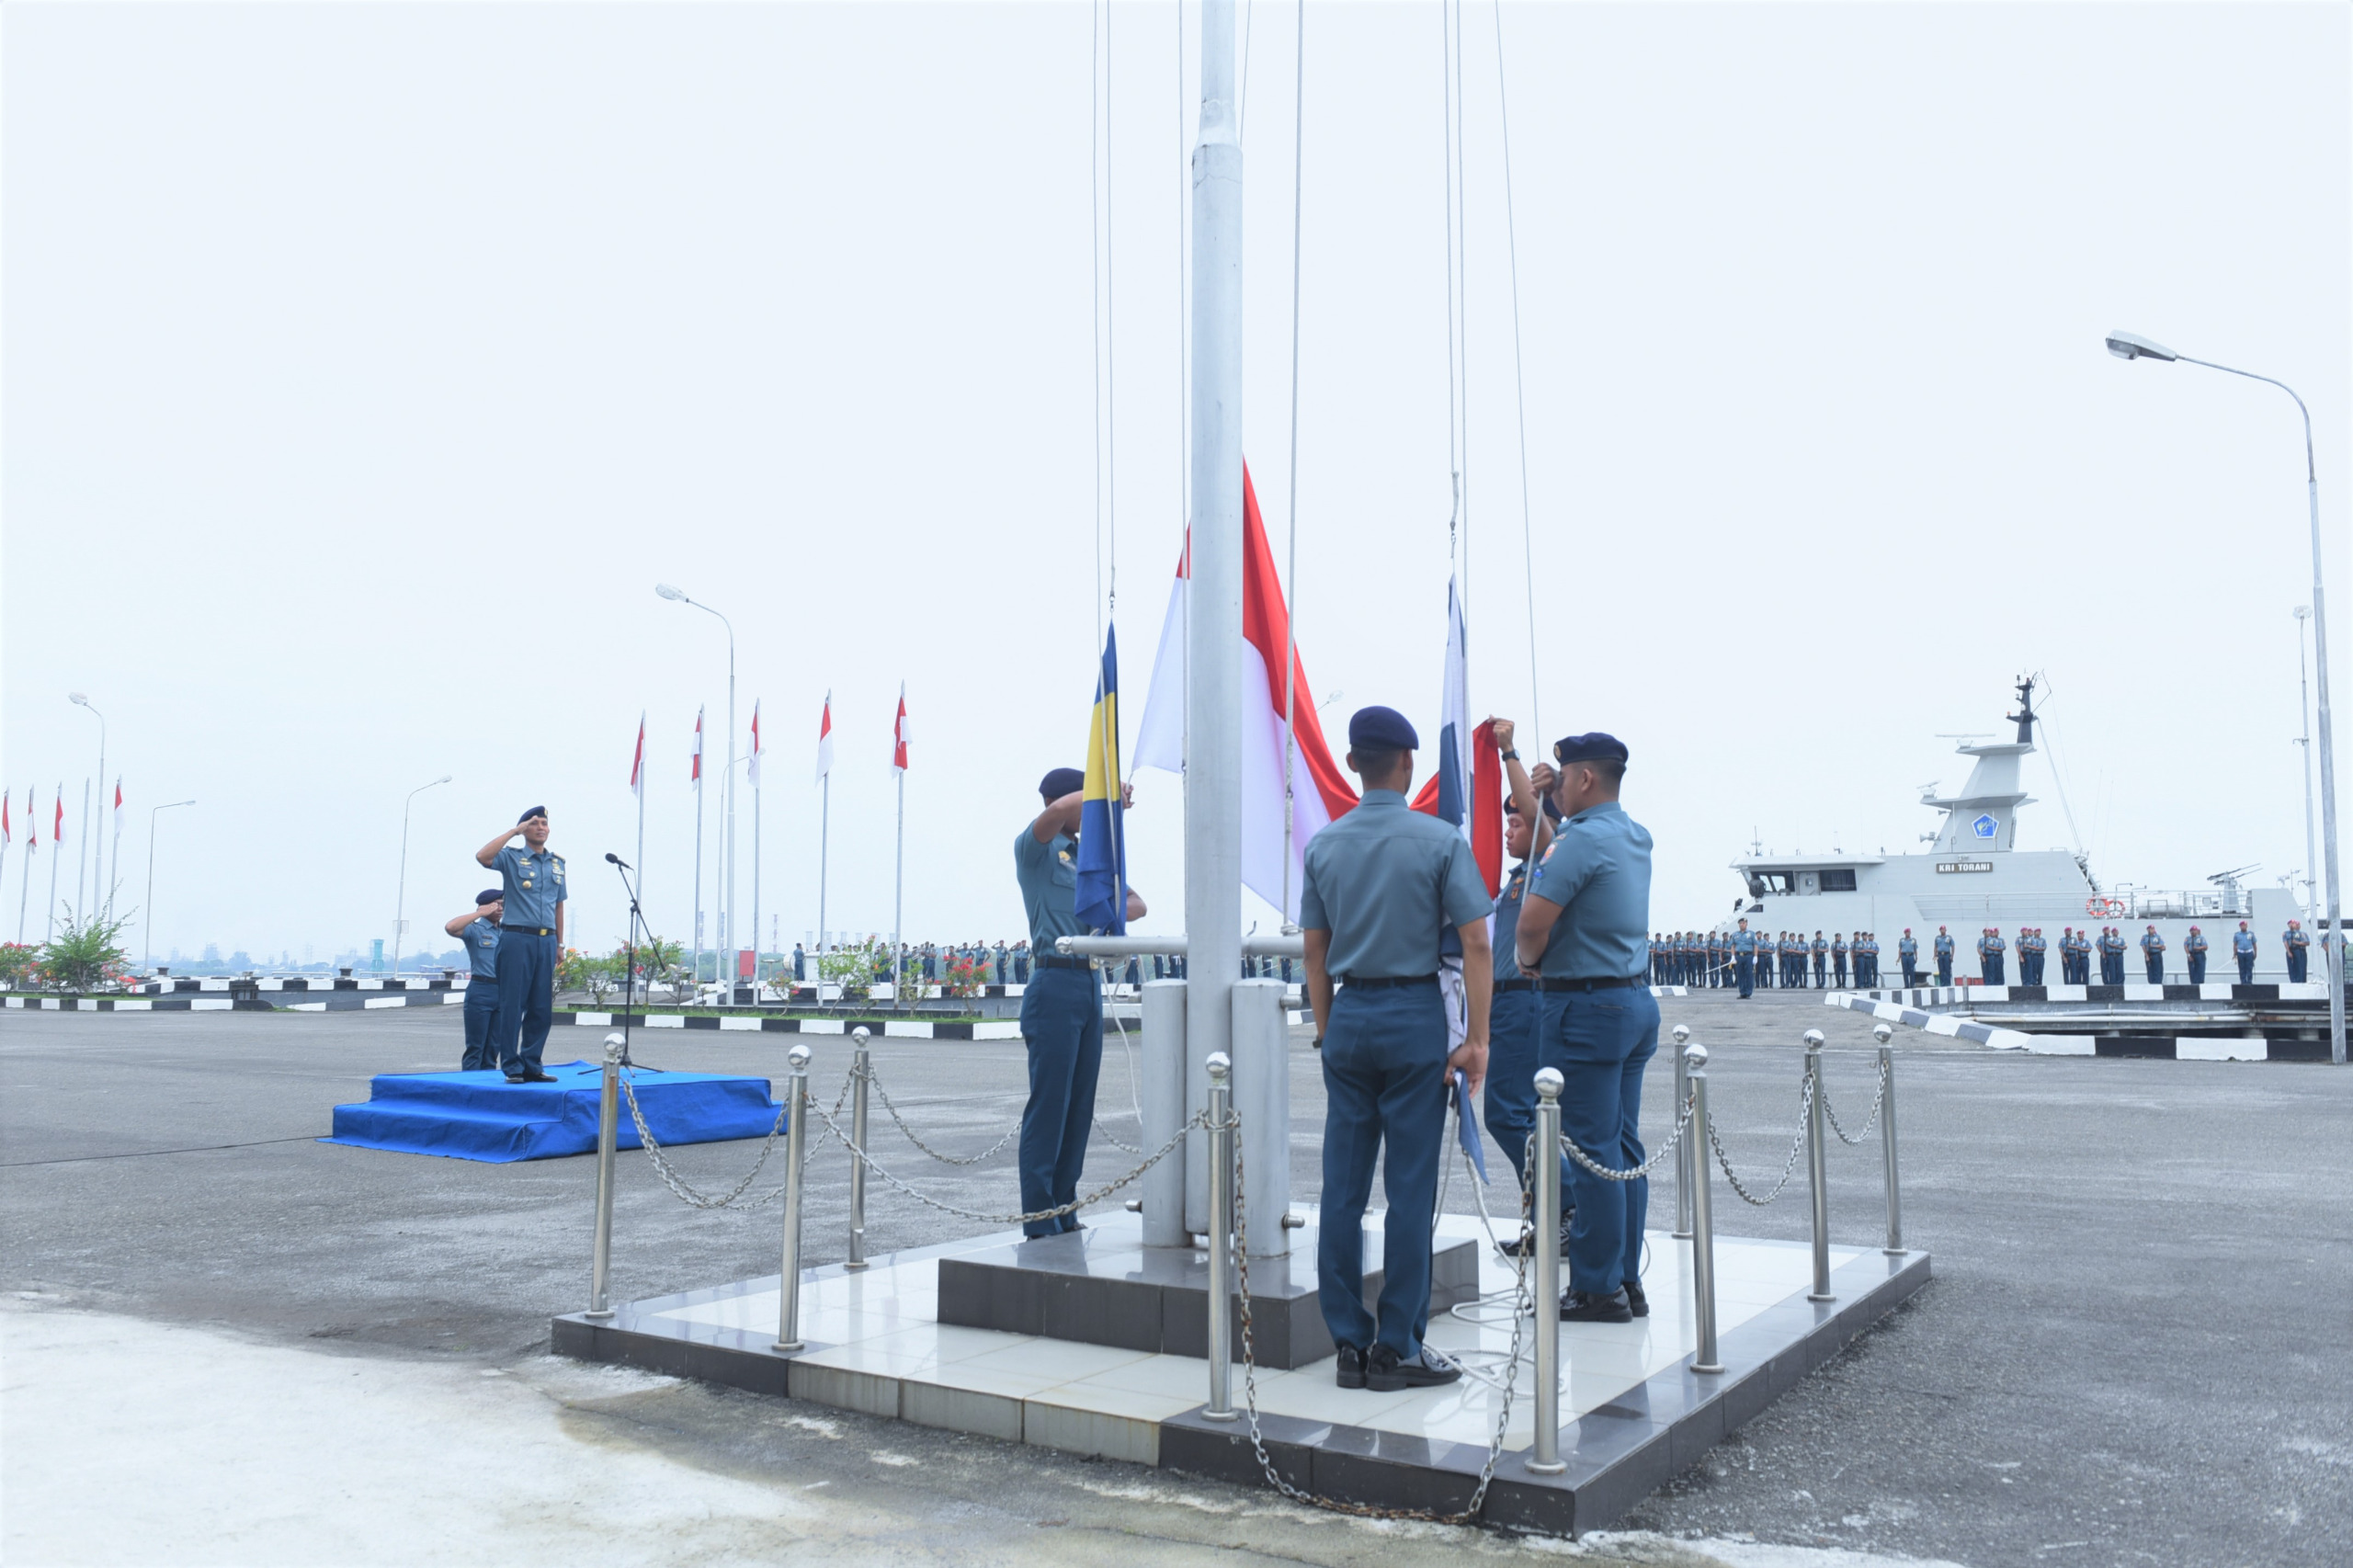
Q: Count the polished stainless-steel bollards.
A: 9